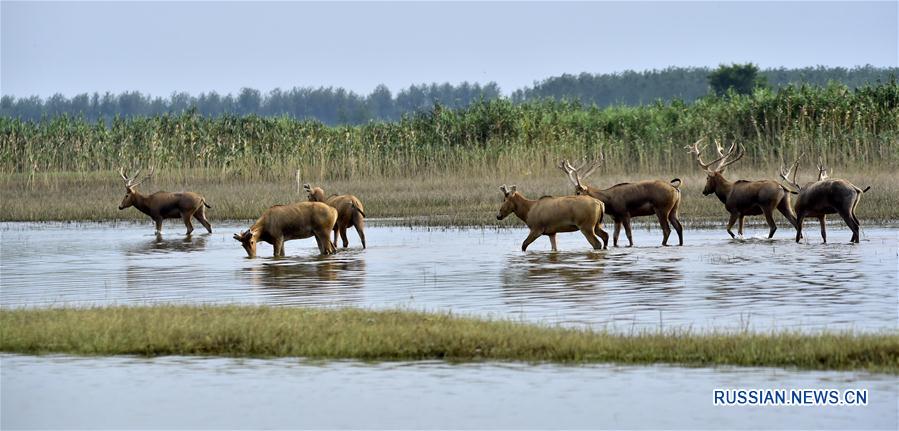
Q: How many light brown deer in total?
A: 3